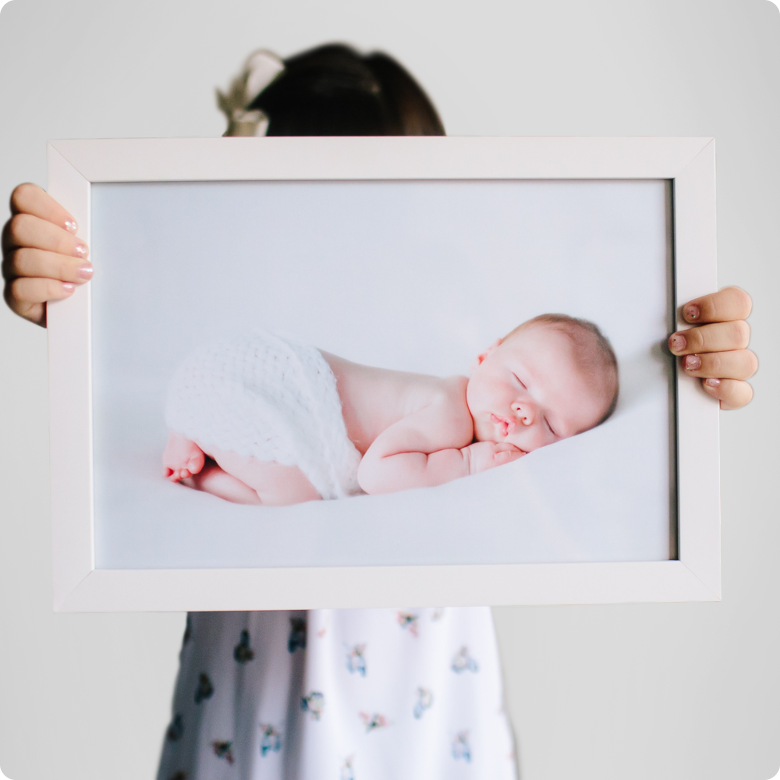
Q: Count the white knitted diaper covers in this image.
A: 1